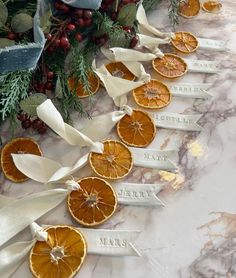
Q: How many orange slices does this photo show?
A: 12